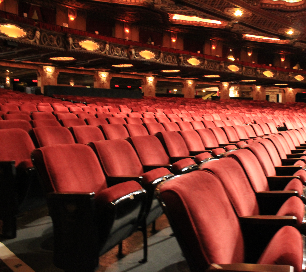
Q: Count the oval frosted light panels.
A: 7